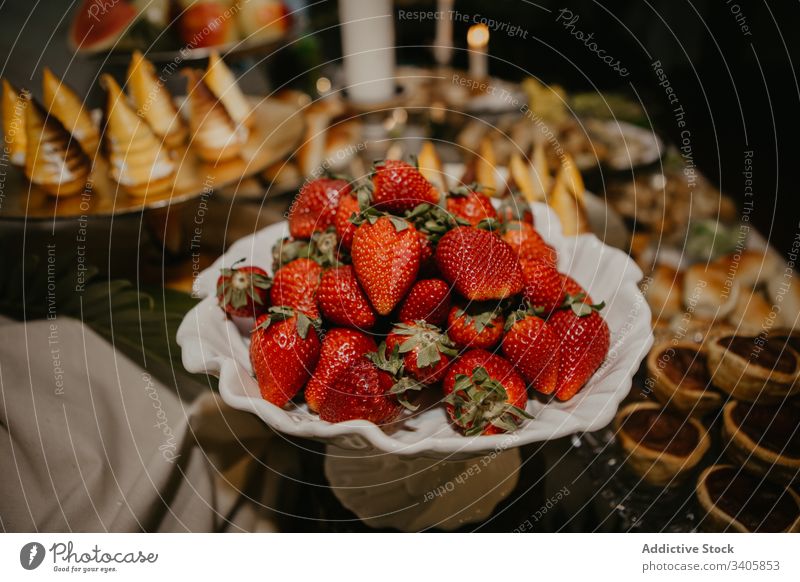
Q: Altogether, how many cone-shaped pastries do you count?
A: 13